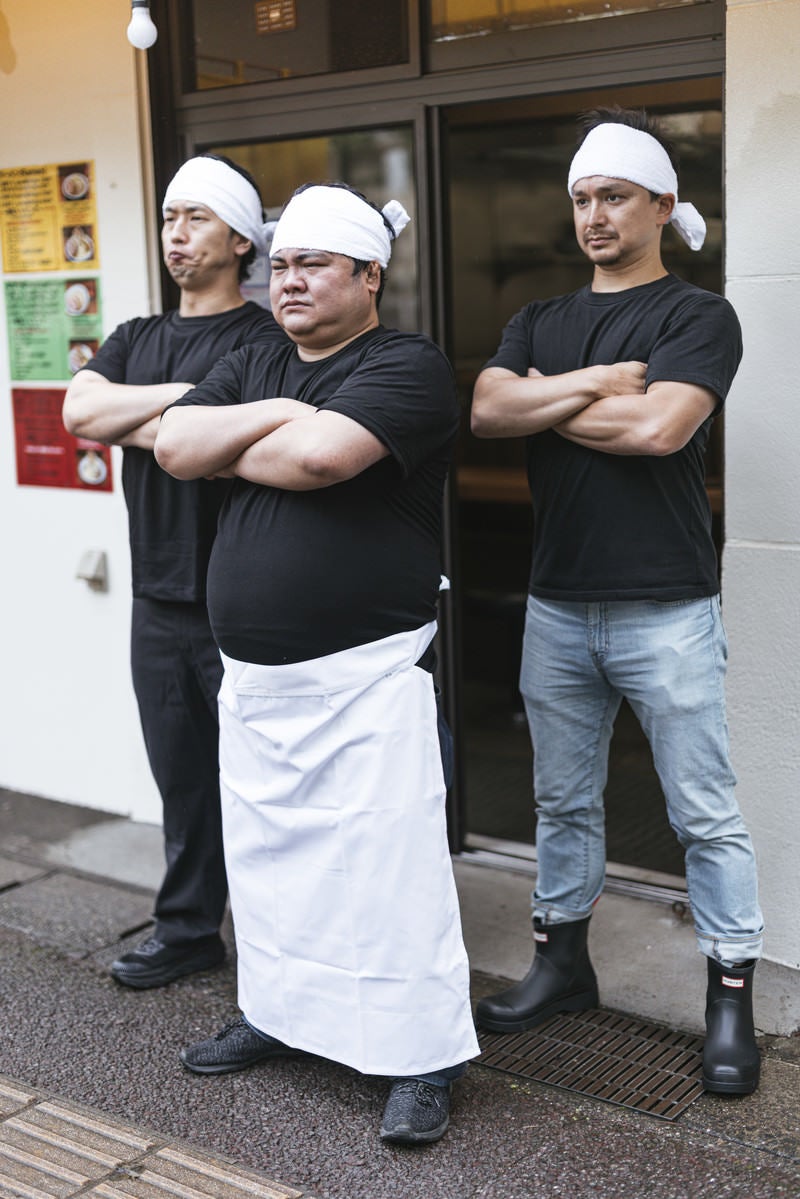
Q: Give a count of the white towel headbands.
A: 3